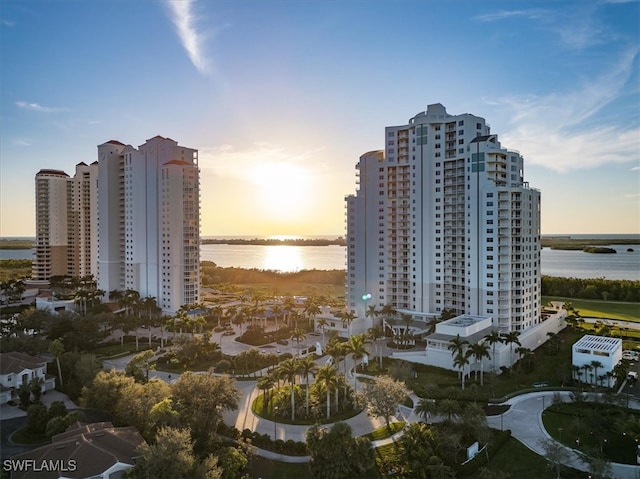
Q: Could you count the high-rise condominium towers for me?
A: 3